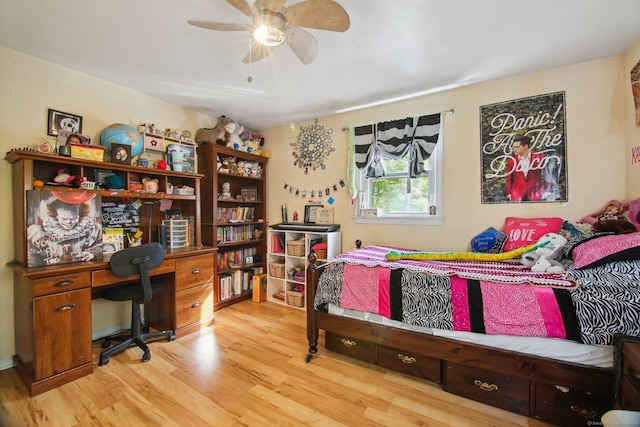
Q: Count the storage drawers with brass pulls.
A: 4